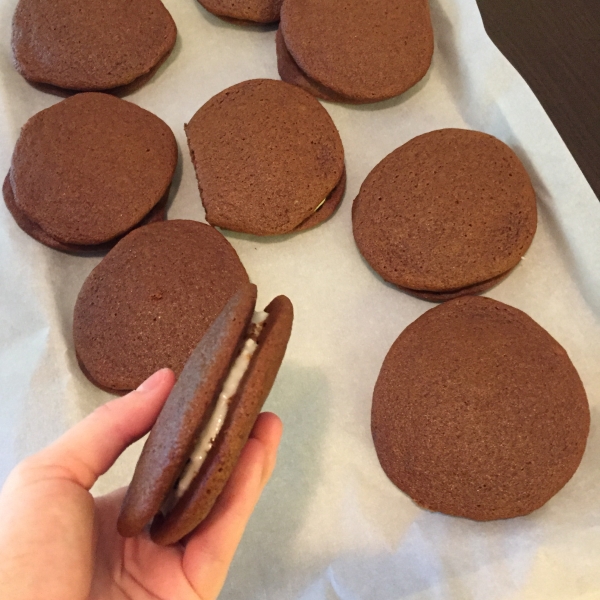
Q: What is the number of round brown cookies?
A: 9